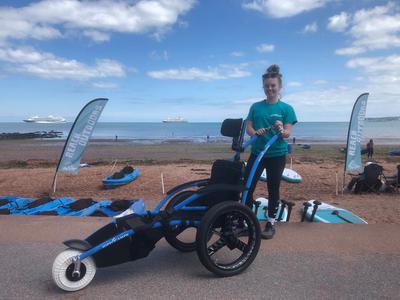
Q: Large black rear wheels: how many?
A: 2